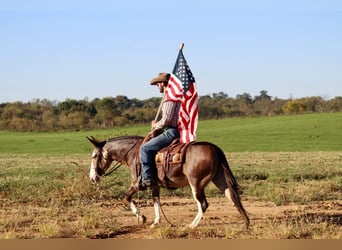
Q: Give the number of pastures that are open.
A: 1